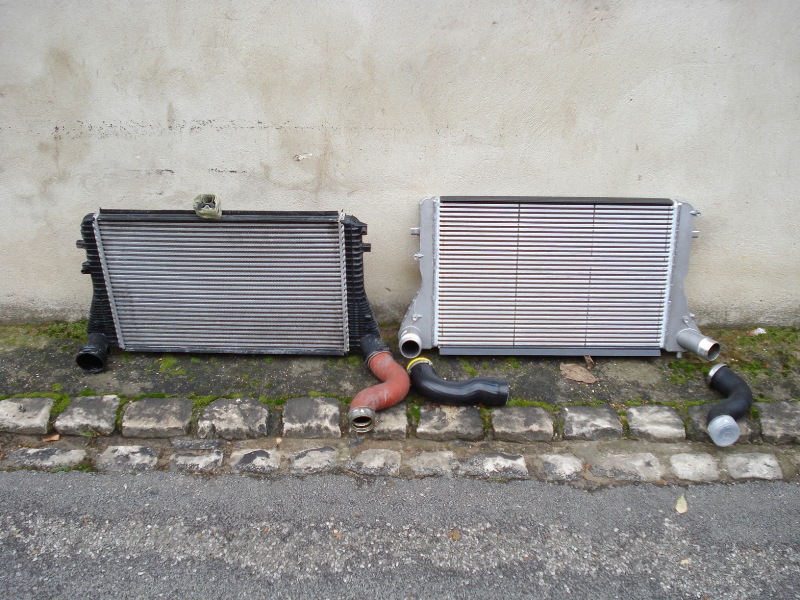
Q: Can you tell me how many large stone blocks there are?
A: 12